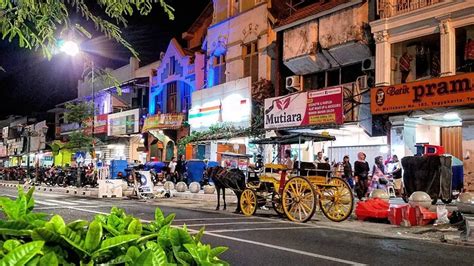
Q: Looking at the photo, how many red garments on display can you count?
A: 2